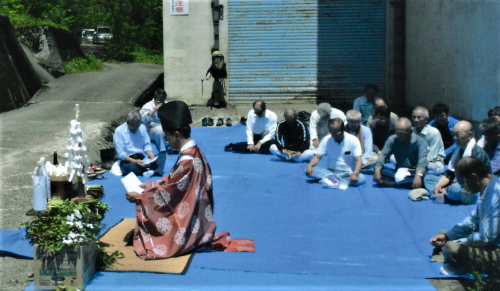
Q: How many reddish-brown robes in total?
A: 1